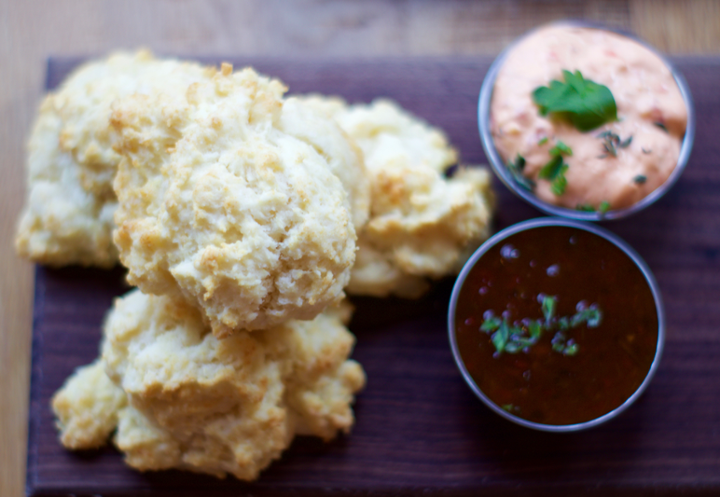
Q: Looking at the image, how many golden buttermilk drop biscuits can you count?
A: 4